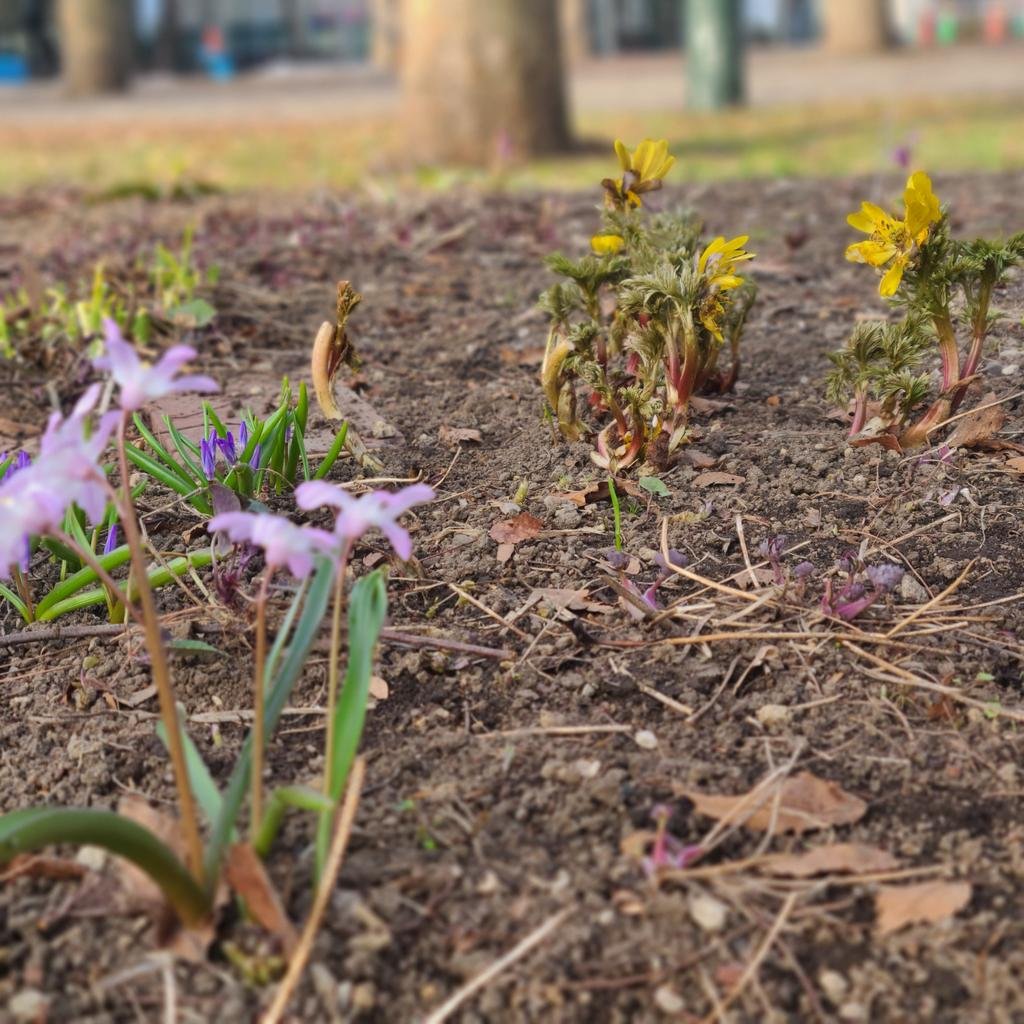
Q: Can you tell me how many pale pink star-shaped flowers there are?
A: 5